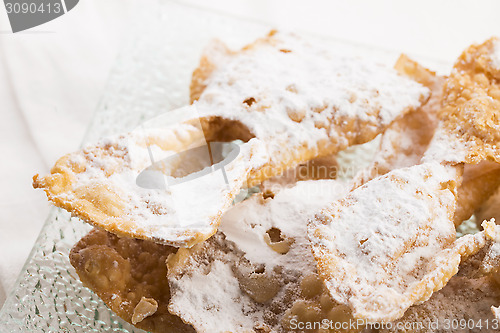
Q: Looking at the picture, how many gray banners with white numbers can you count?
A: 1